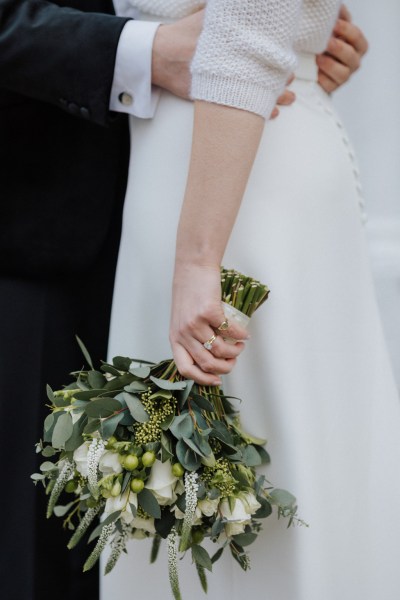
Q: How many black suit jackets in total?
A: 1